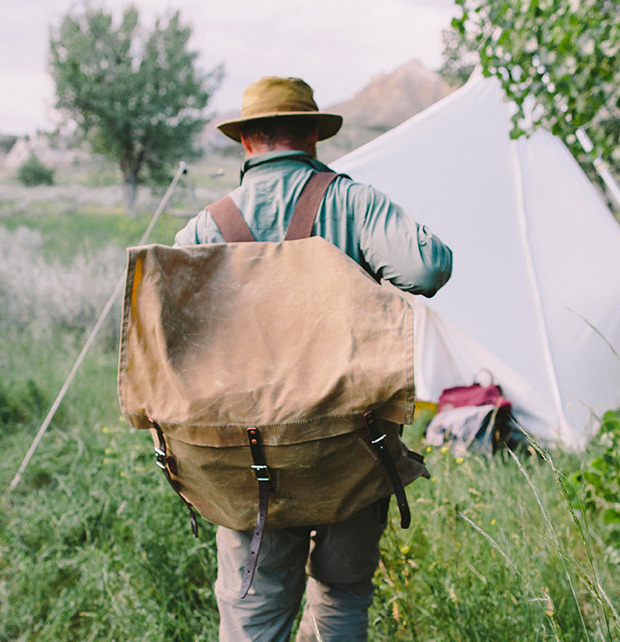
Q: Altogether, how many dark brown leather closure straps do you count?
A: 3